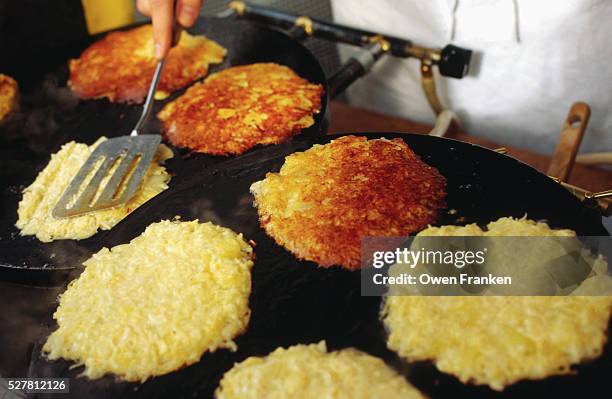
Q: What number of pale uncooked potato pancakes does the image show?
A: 4